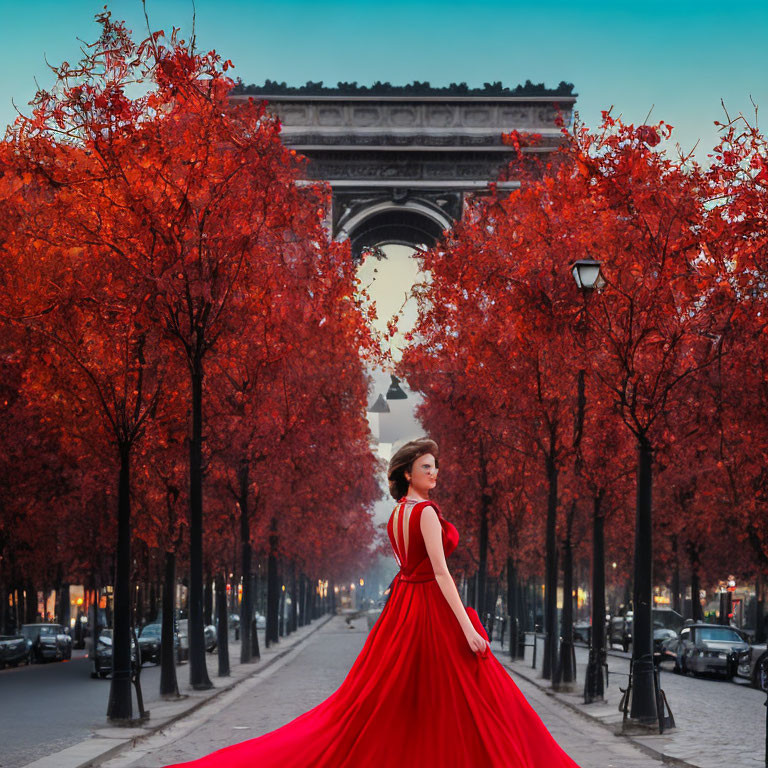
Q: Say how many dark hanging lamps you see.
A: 2